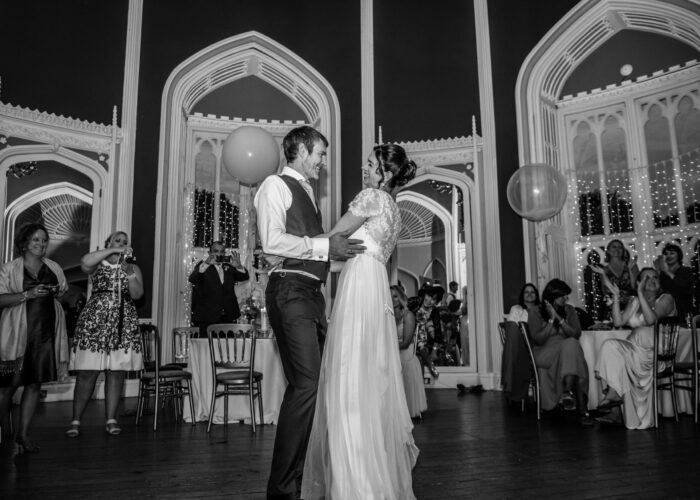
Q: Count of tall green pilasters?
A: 0